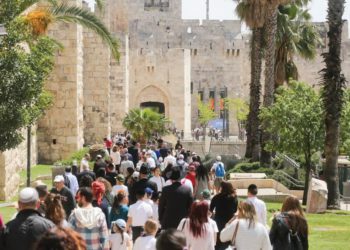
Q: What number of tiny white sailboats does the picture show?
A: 0